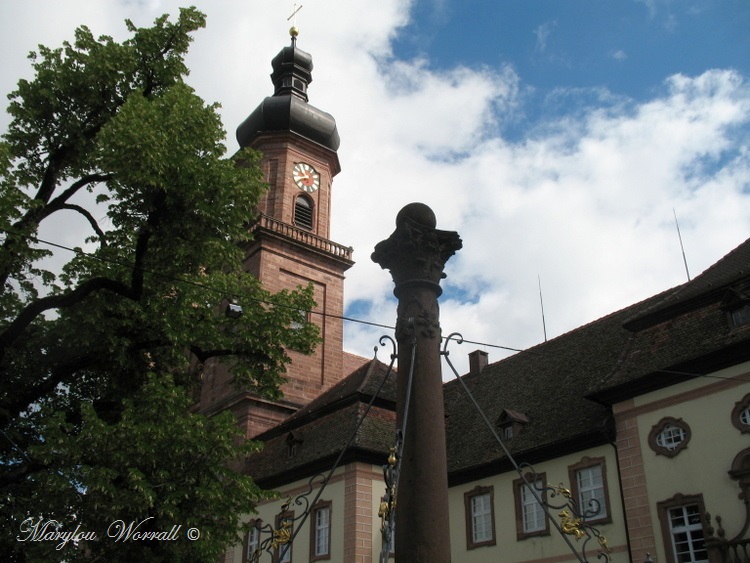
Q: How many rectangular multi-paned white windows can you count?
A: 7